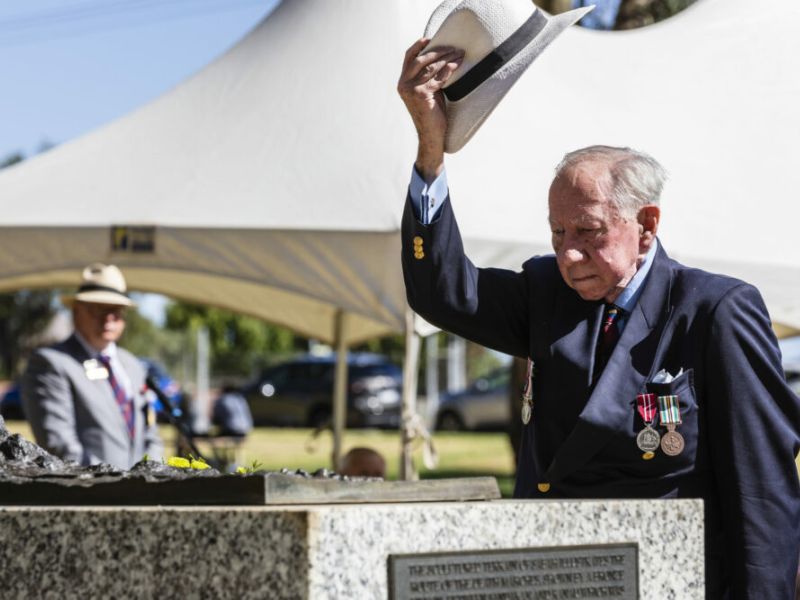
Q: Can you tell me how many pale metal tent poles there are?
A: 2